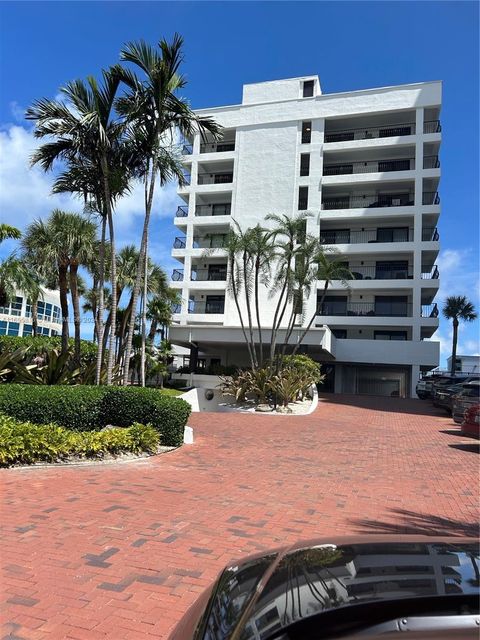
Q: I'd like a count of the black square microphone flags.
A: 0